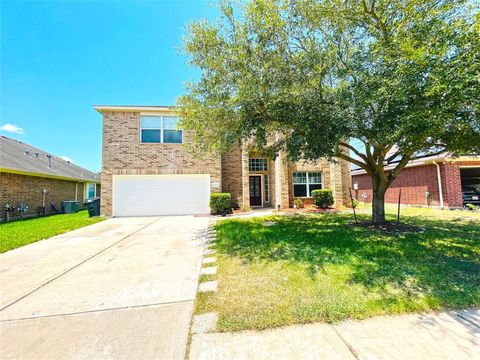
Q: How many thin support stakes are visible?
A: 2